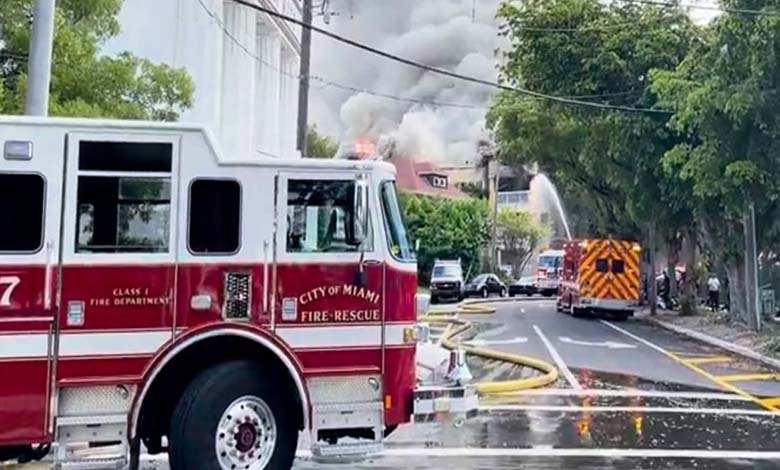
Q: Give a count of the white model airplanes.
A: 0